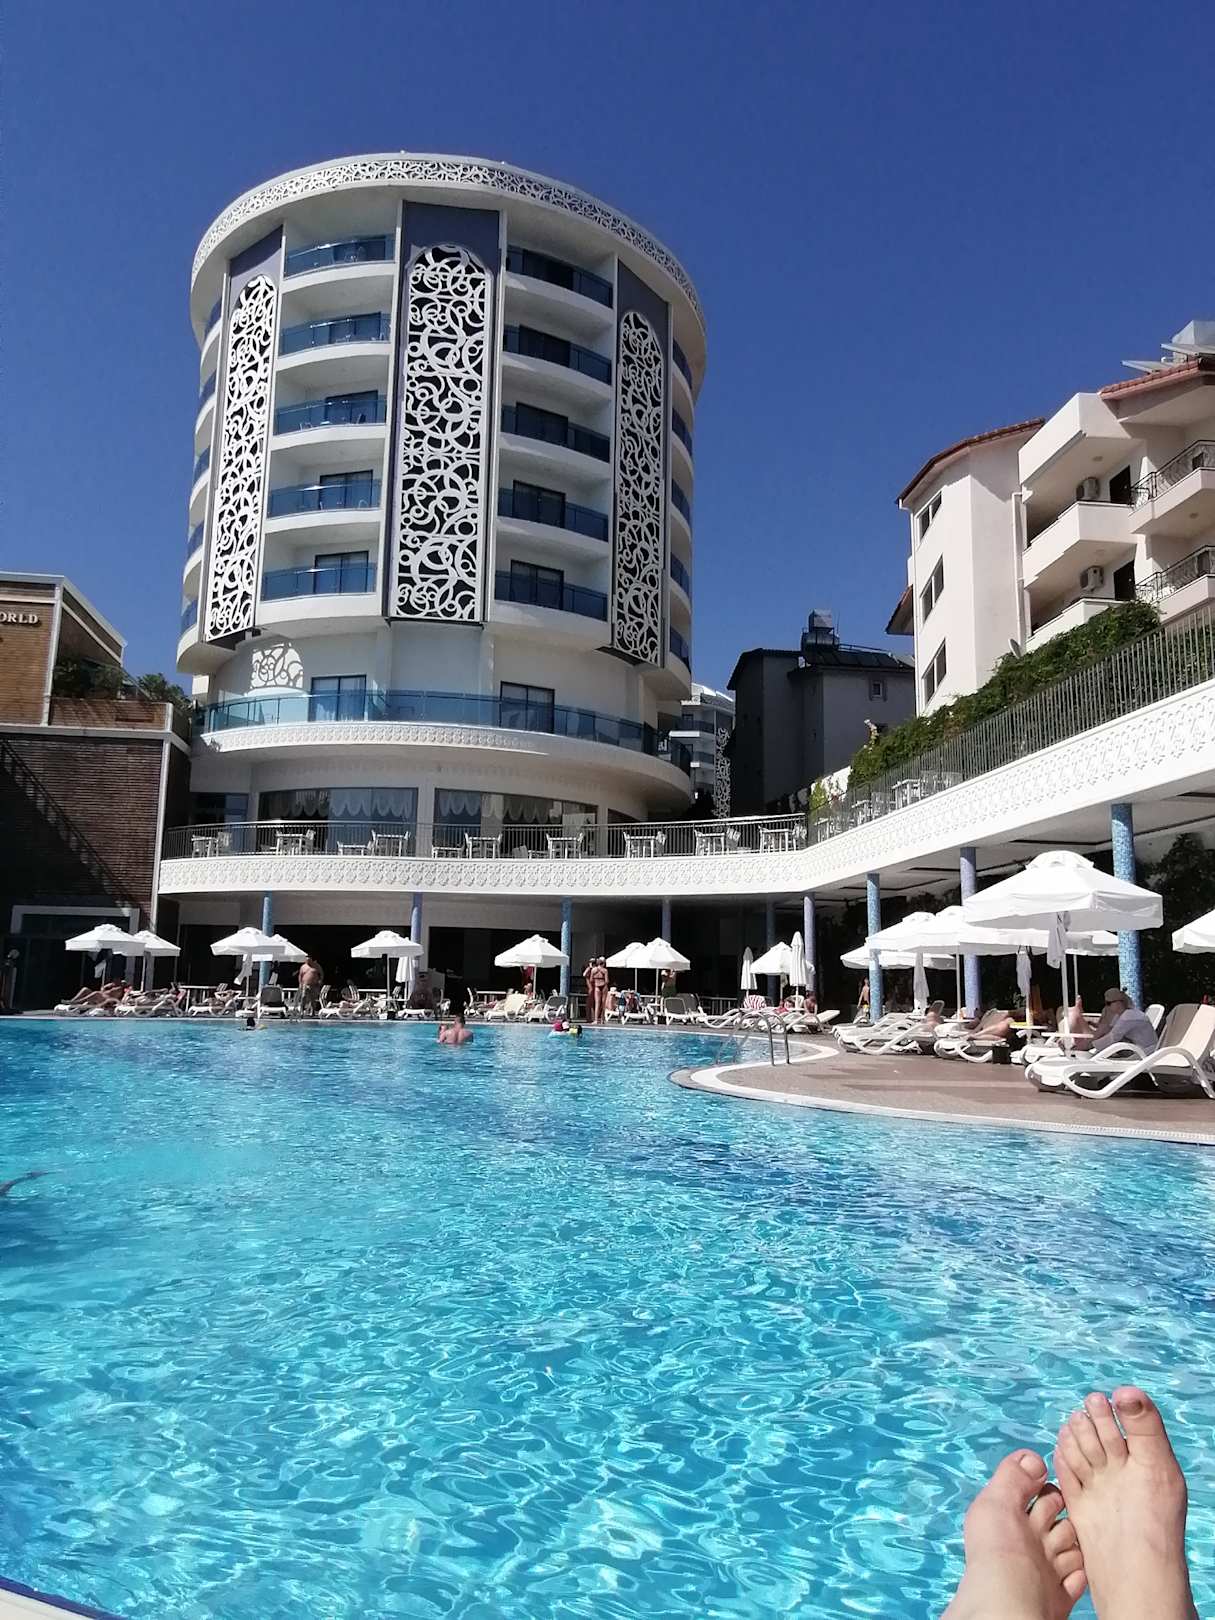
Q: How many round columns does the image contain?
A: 9